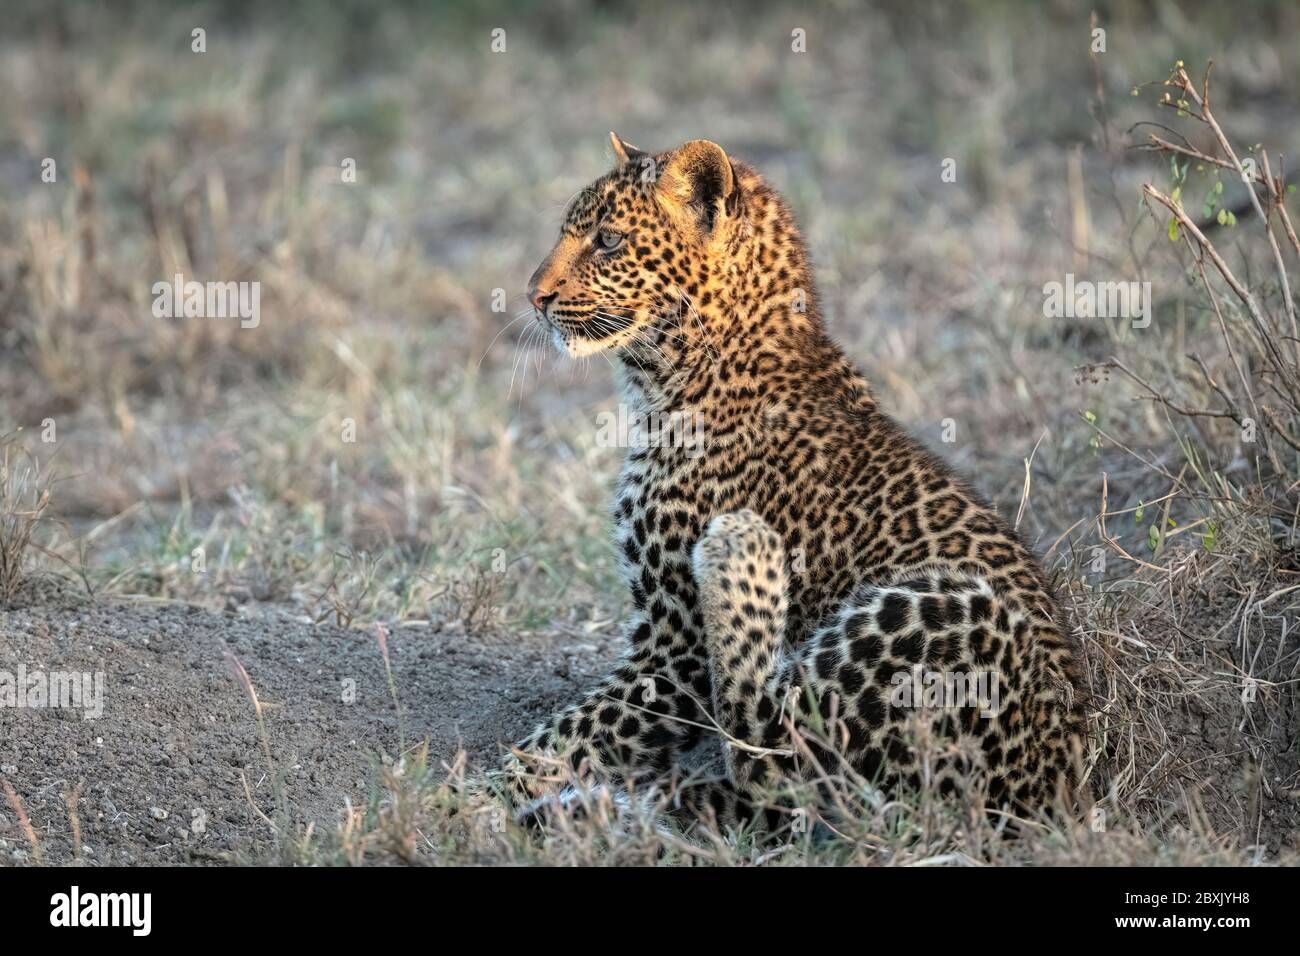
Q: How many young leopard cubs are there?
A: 1